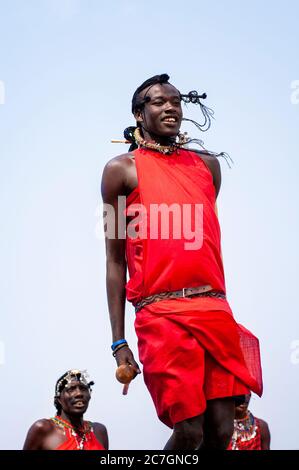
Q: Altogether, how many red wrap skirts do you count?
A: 1